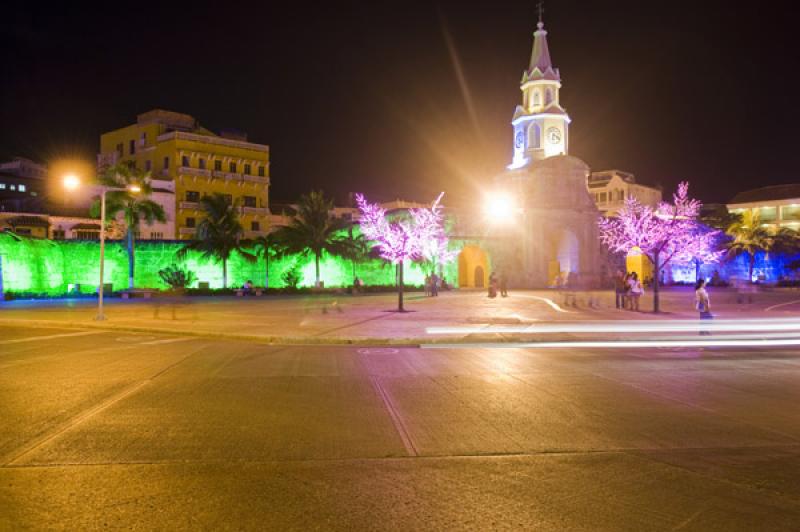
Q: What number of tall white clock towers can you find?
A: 1